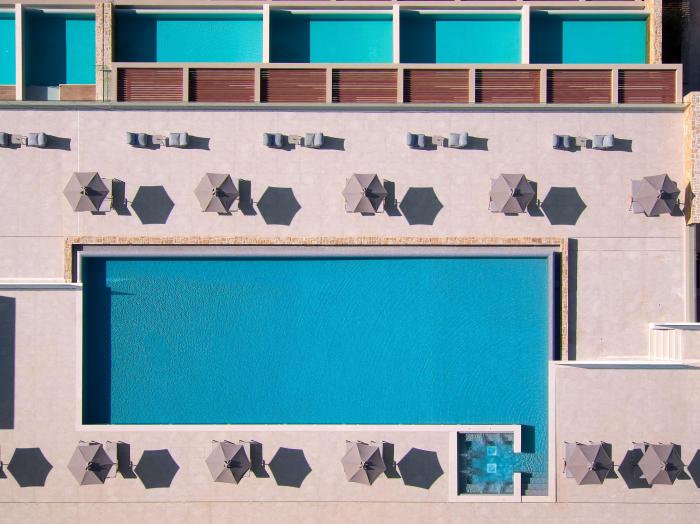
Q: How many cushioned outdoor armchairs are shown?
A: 10